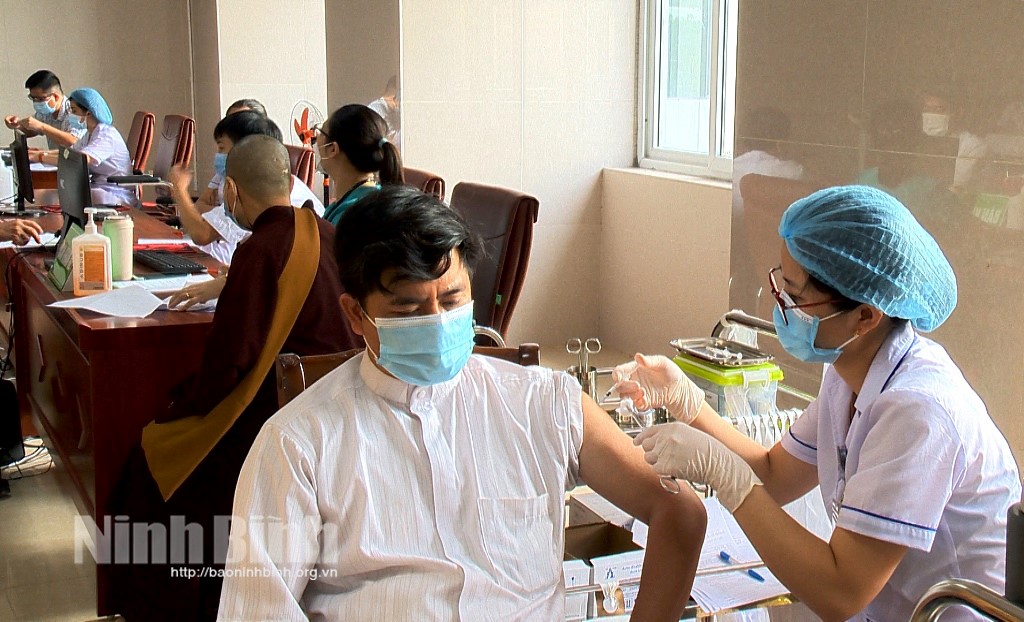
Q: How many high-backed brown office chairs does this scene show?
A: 5